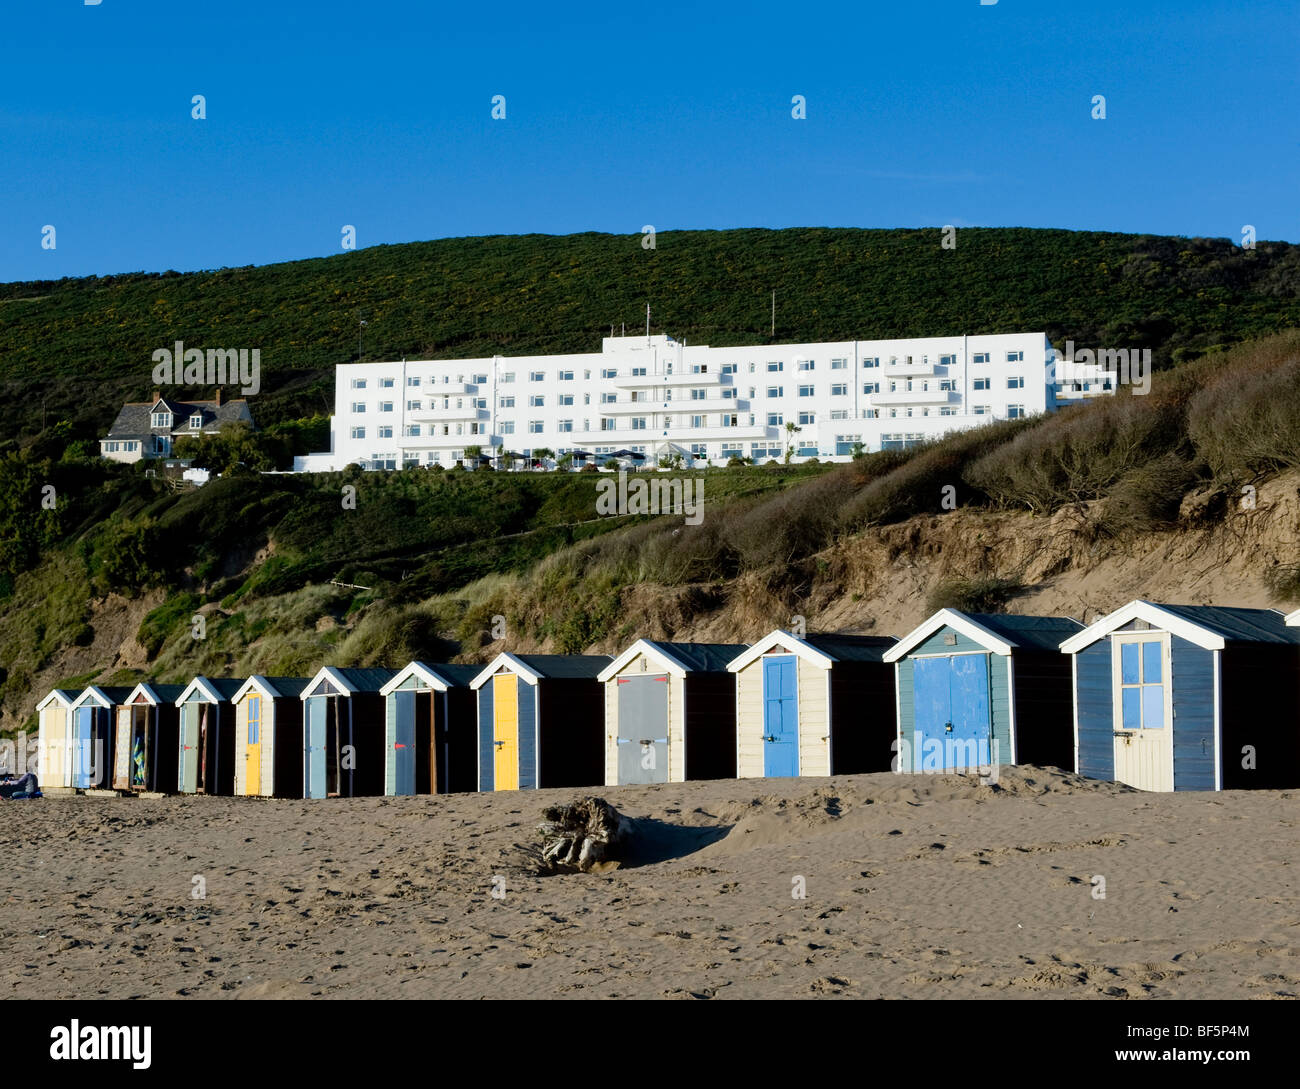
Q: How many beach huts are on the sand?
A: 12